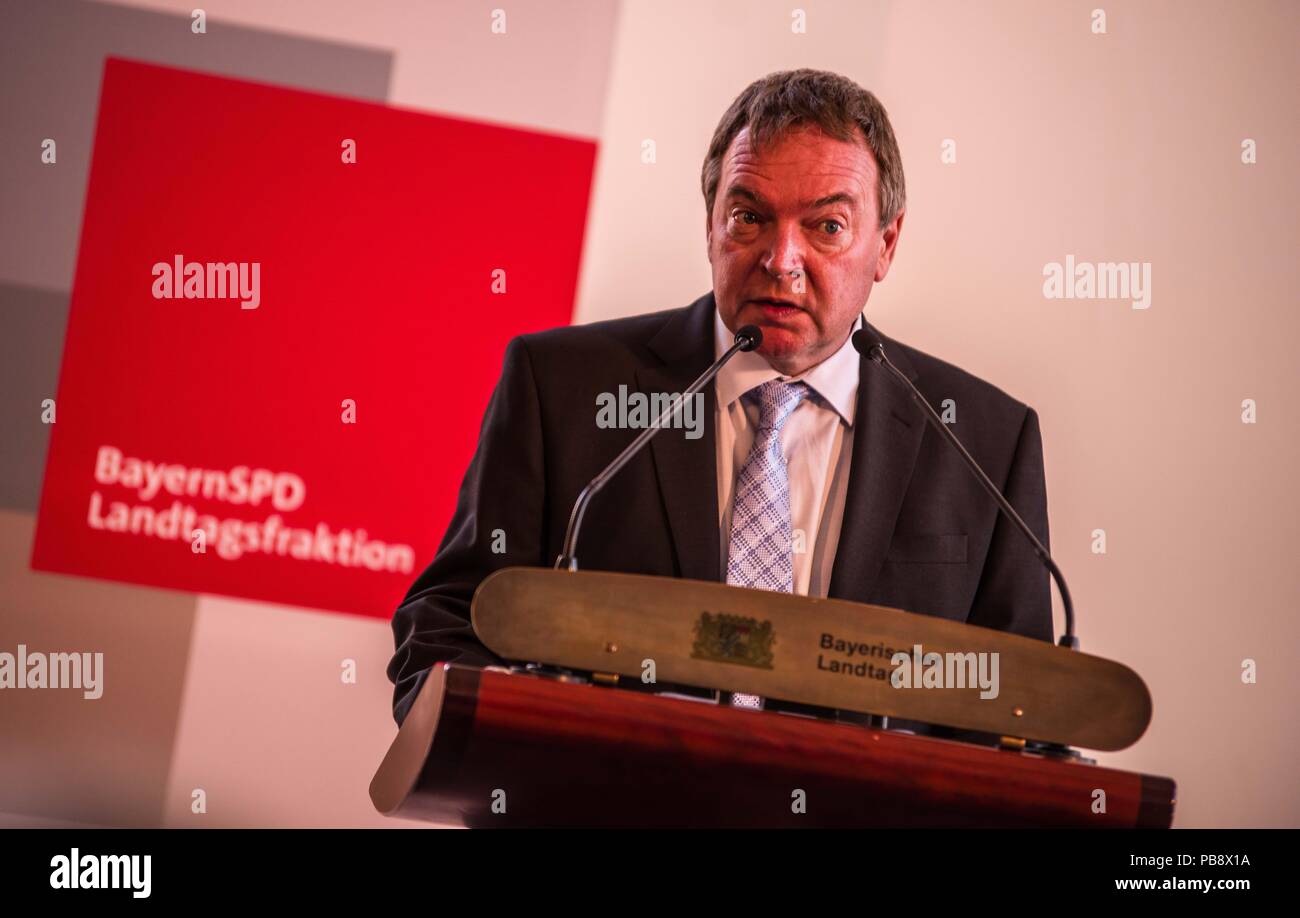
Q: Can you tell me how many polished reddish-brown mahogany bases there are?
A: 1